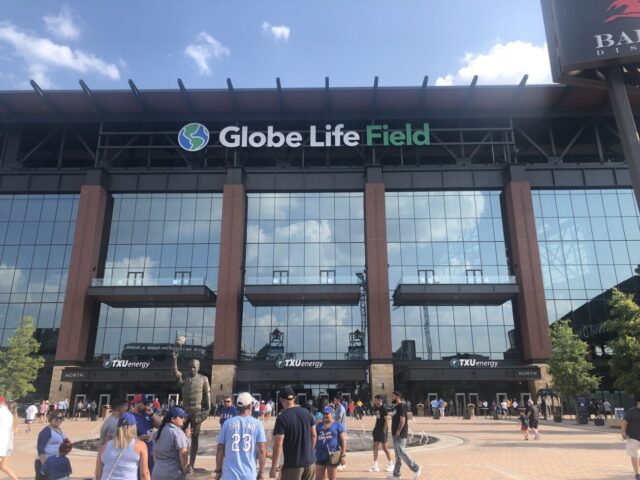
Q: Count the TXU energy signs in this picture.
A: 3